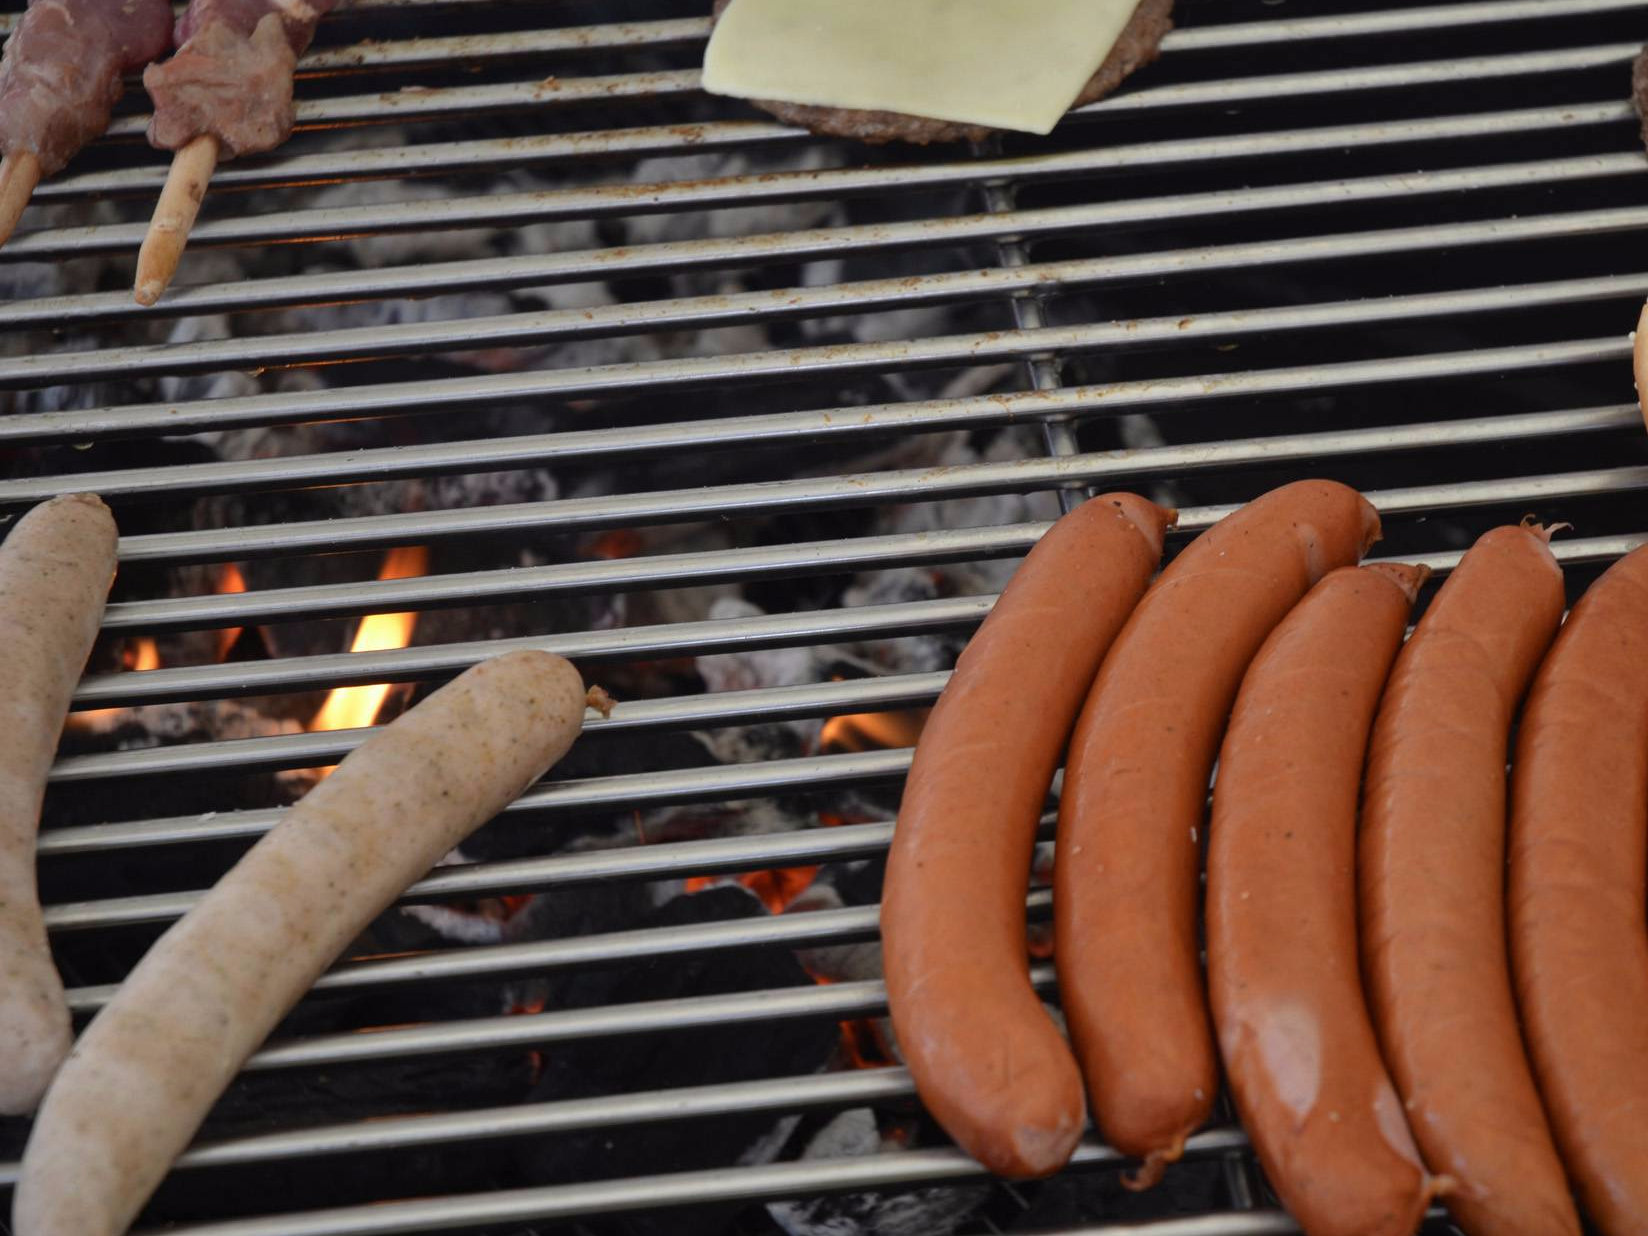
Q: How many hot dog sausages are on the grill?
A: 5